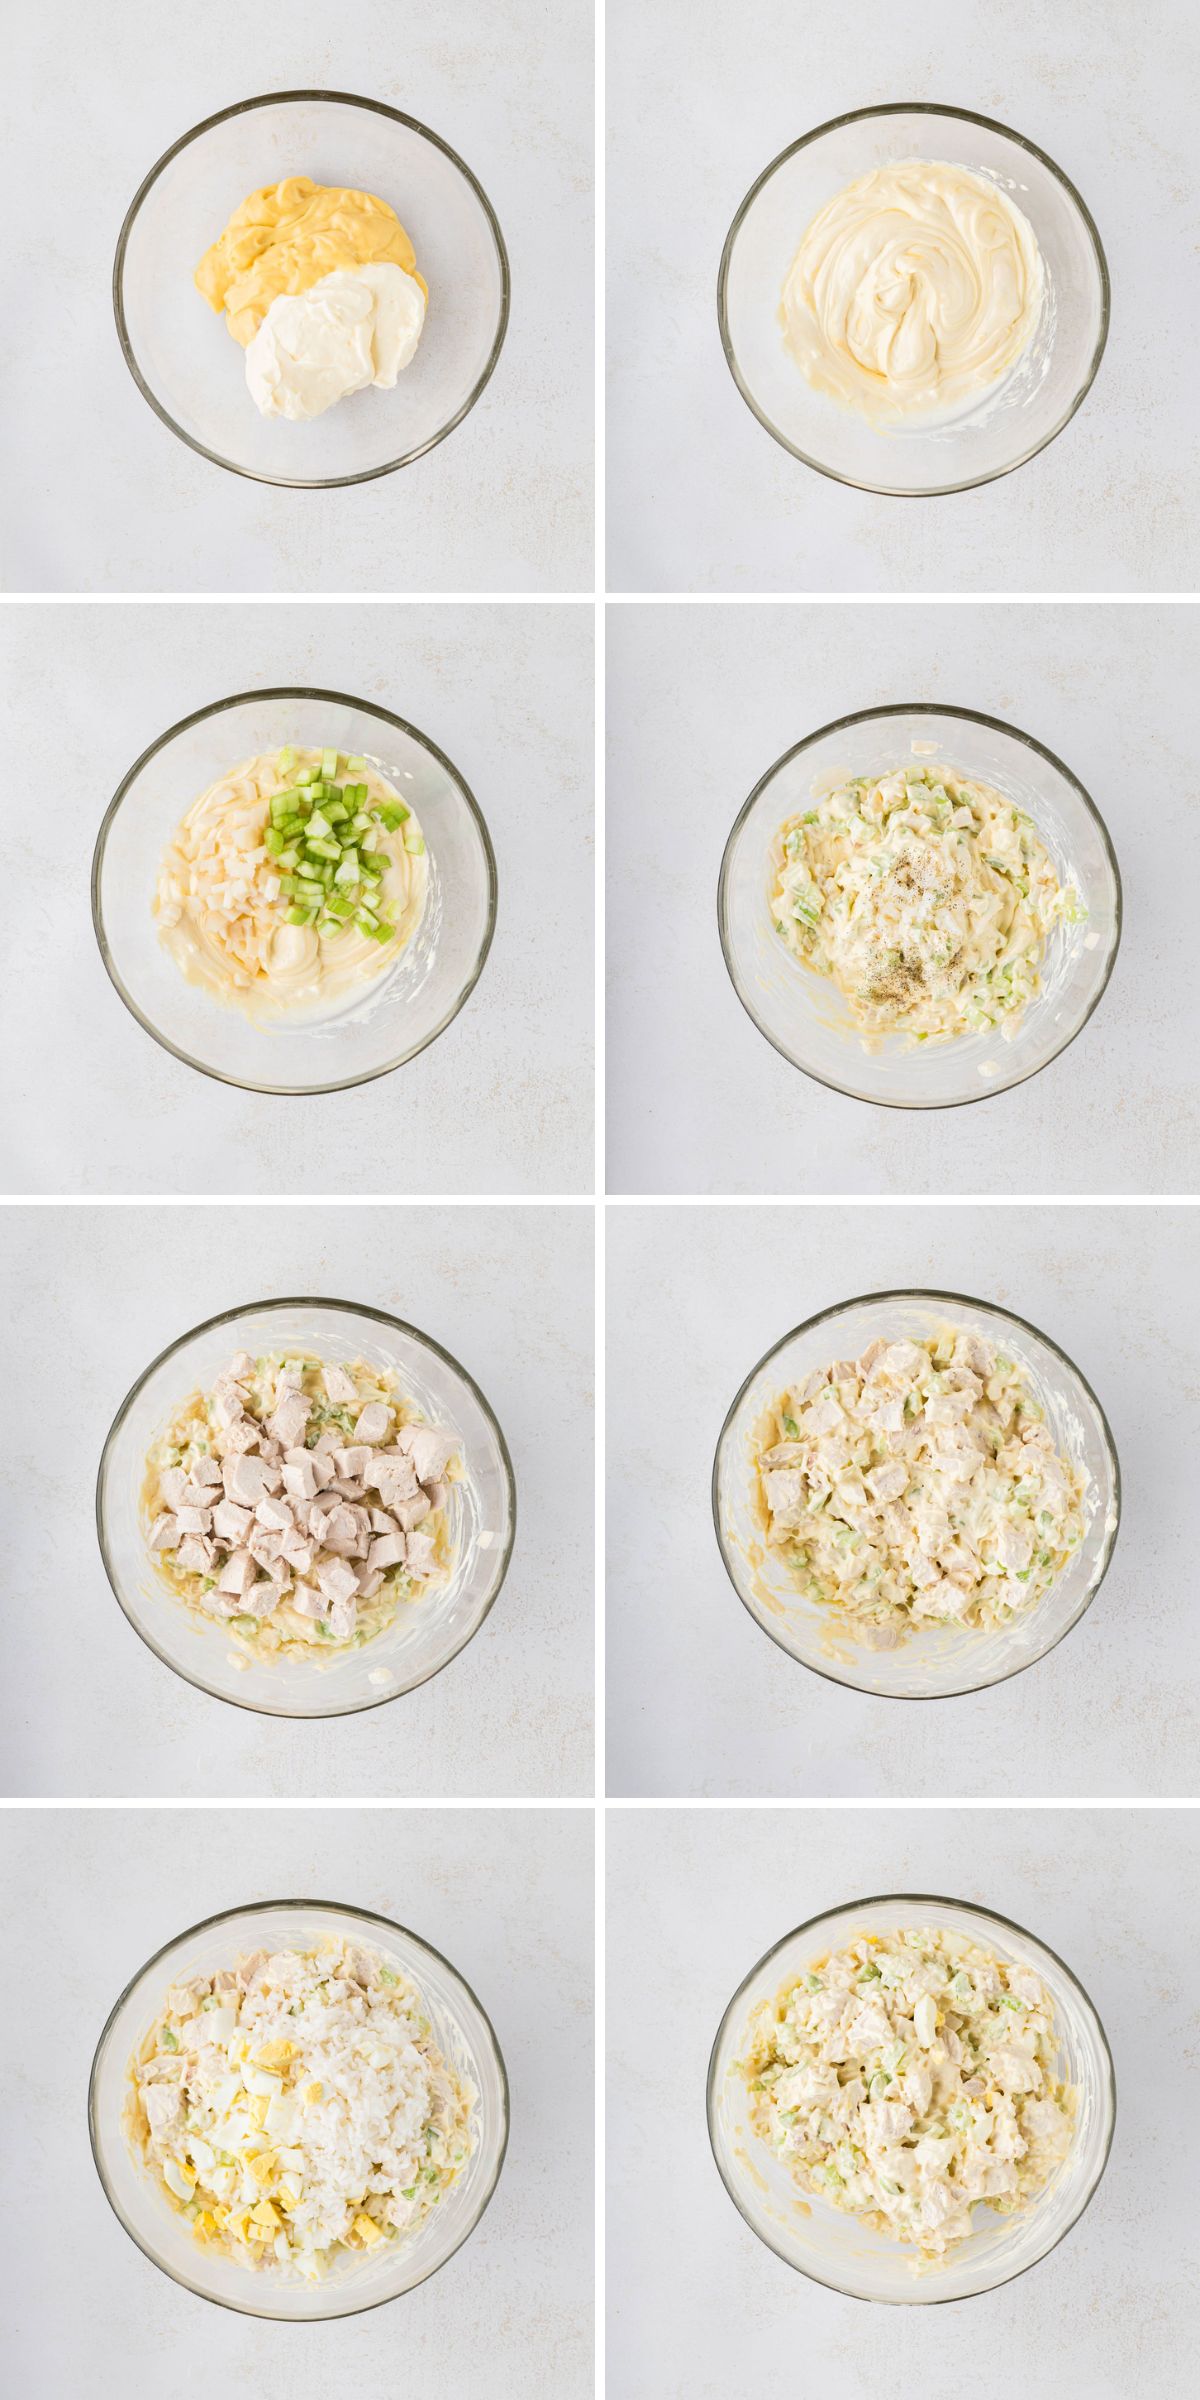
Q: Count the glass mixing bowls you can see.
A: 8